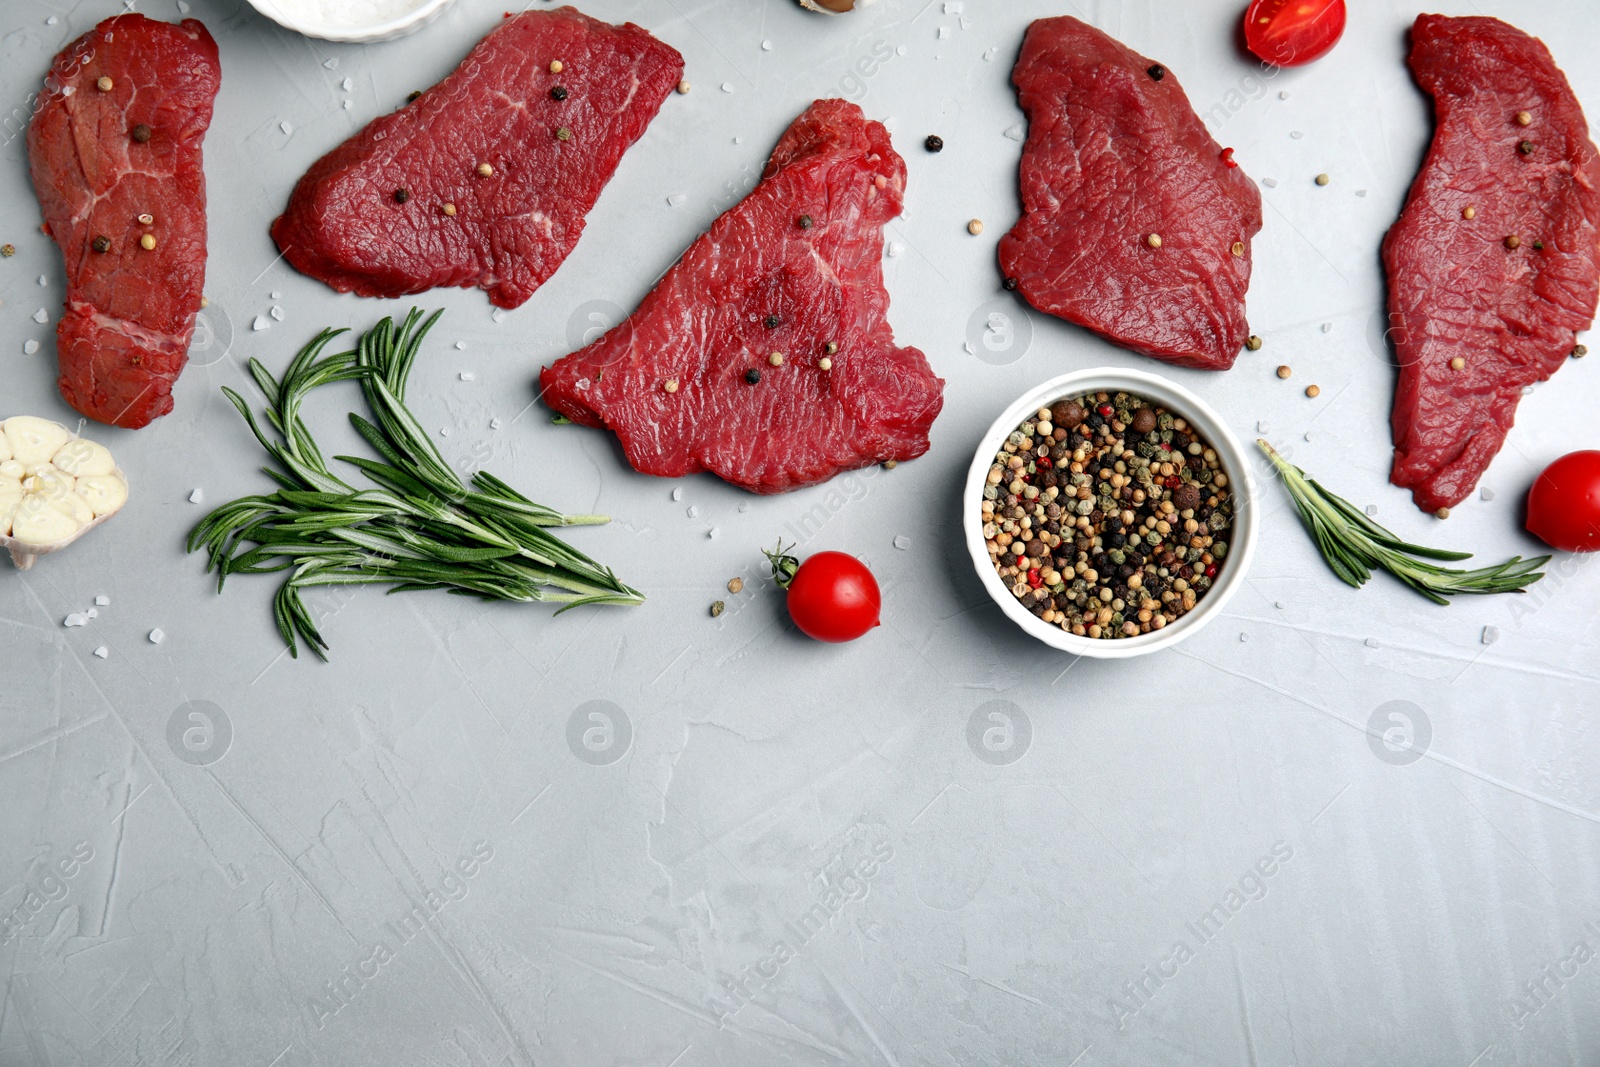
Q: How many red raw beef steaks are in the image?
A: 5